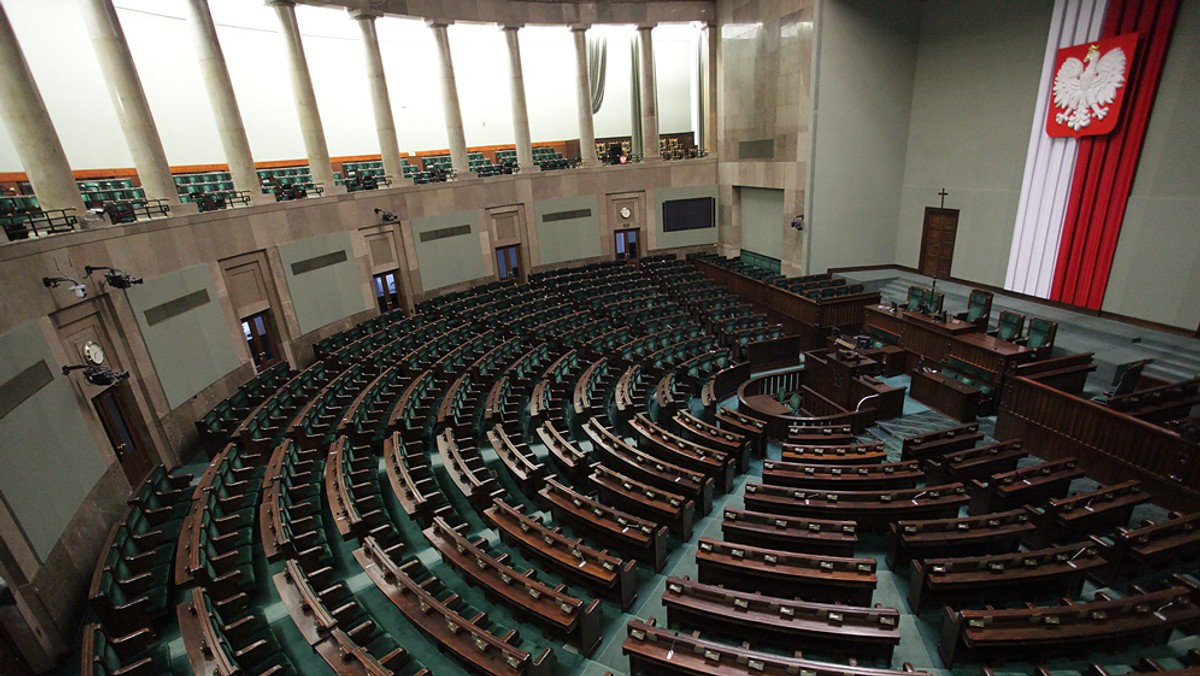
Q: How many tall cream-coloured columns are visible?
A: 9